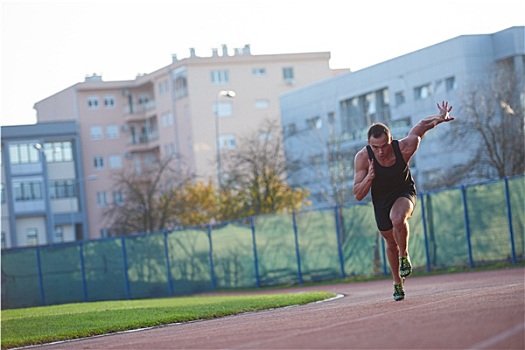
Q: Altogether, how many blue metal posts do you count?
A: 12